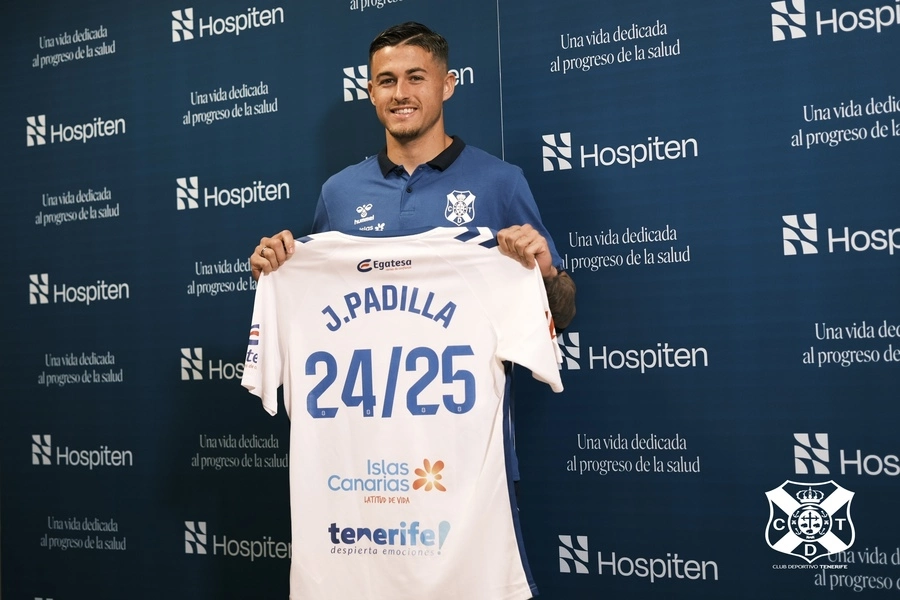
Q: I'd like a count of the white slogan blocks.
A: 14